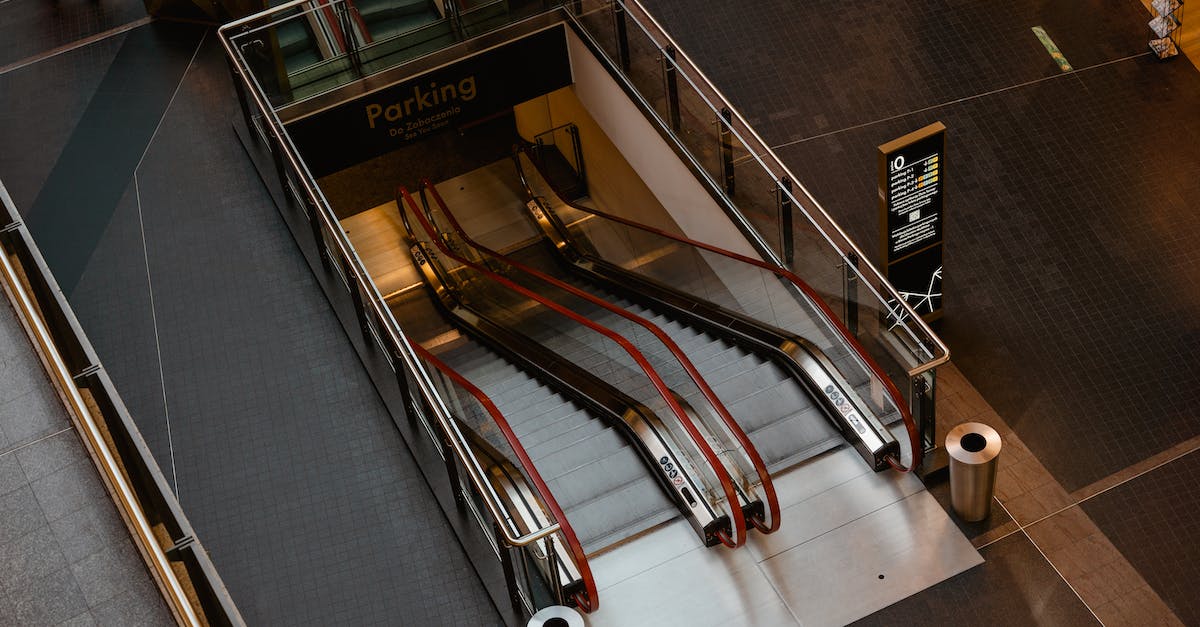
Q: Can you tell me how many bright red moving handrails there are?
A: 4